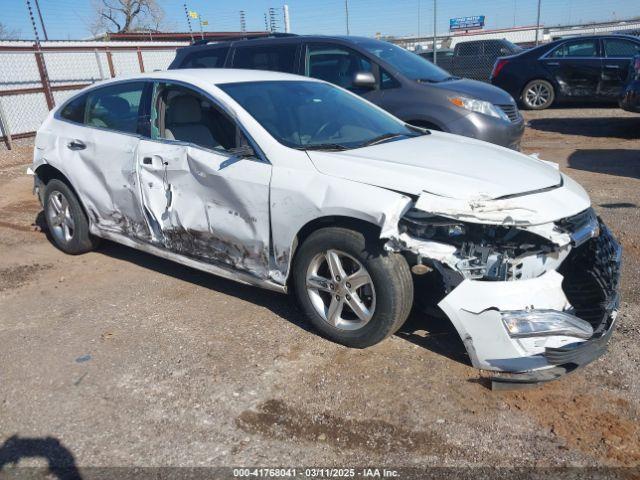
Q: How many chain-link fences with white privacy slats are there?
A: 1